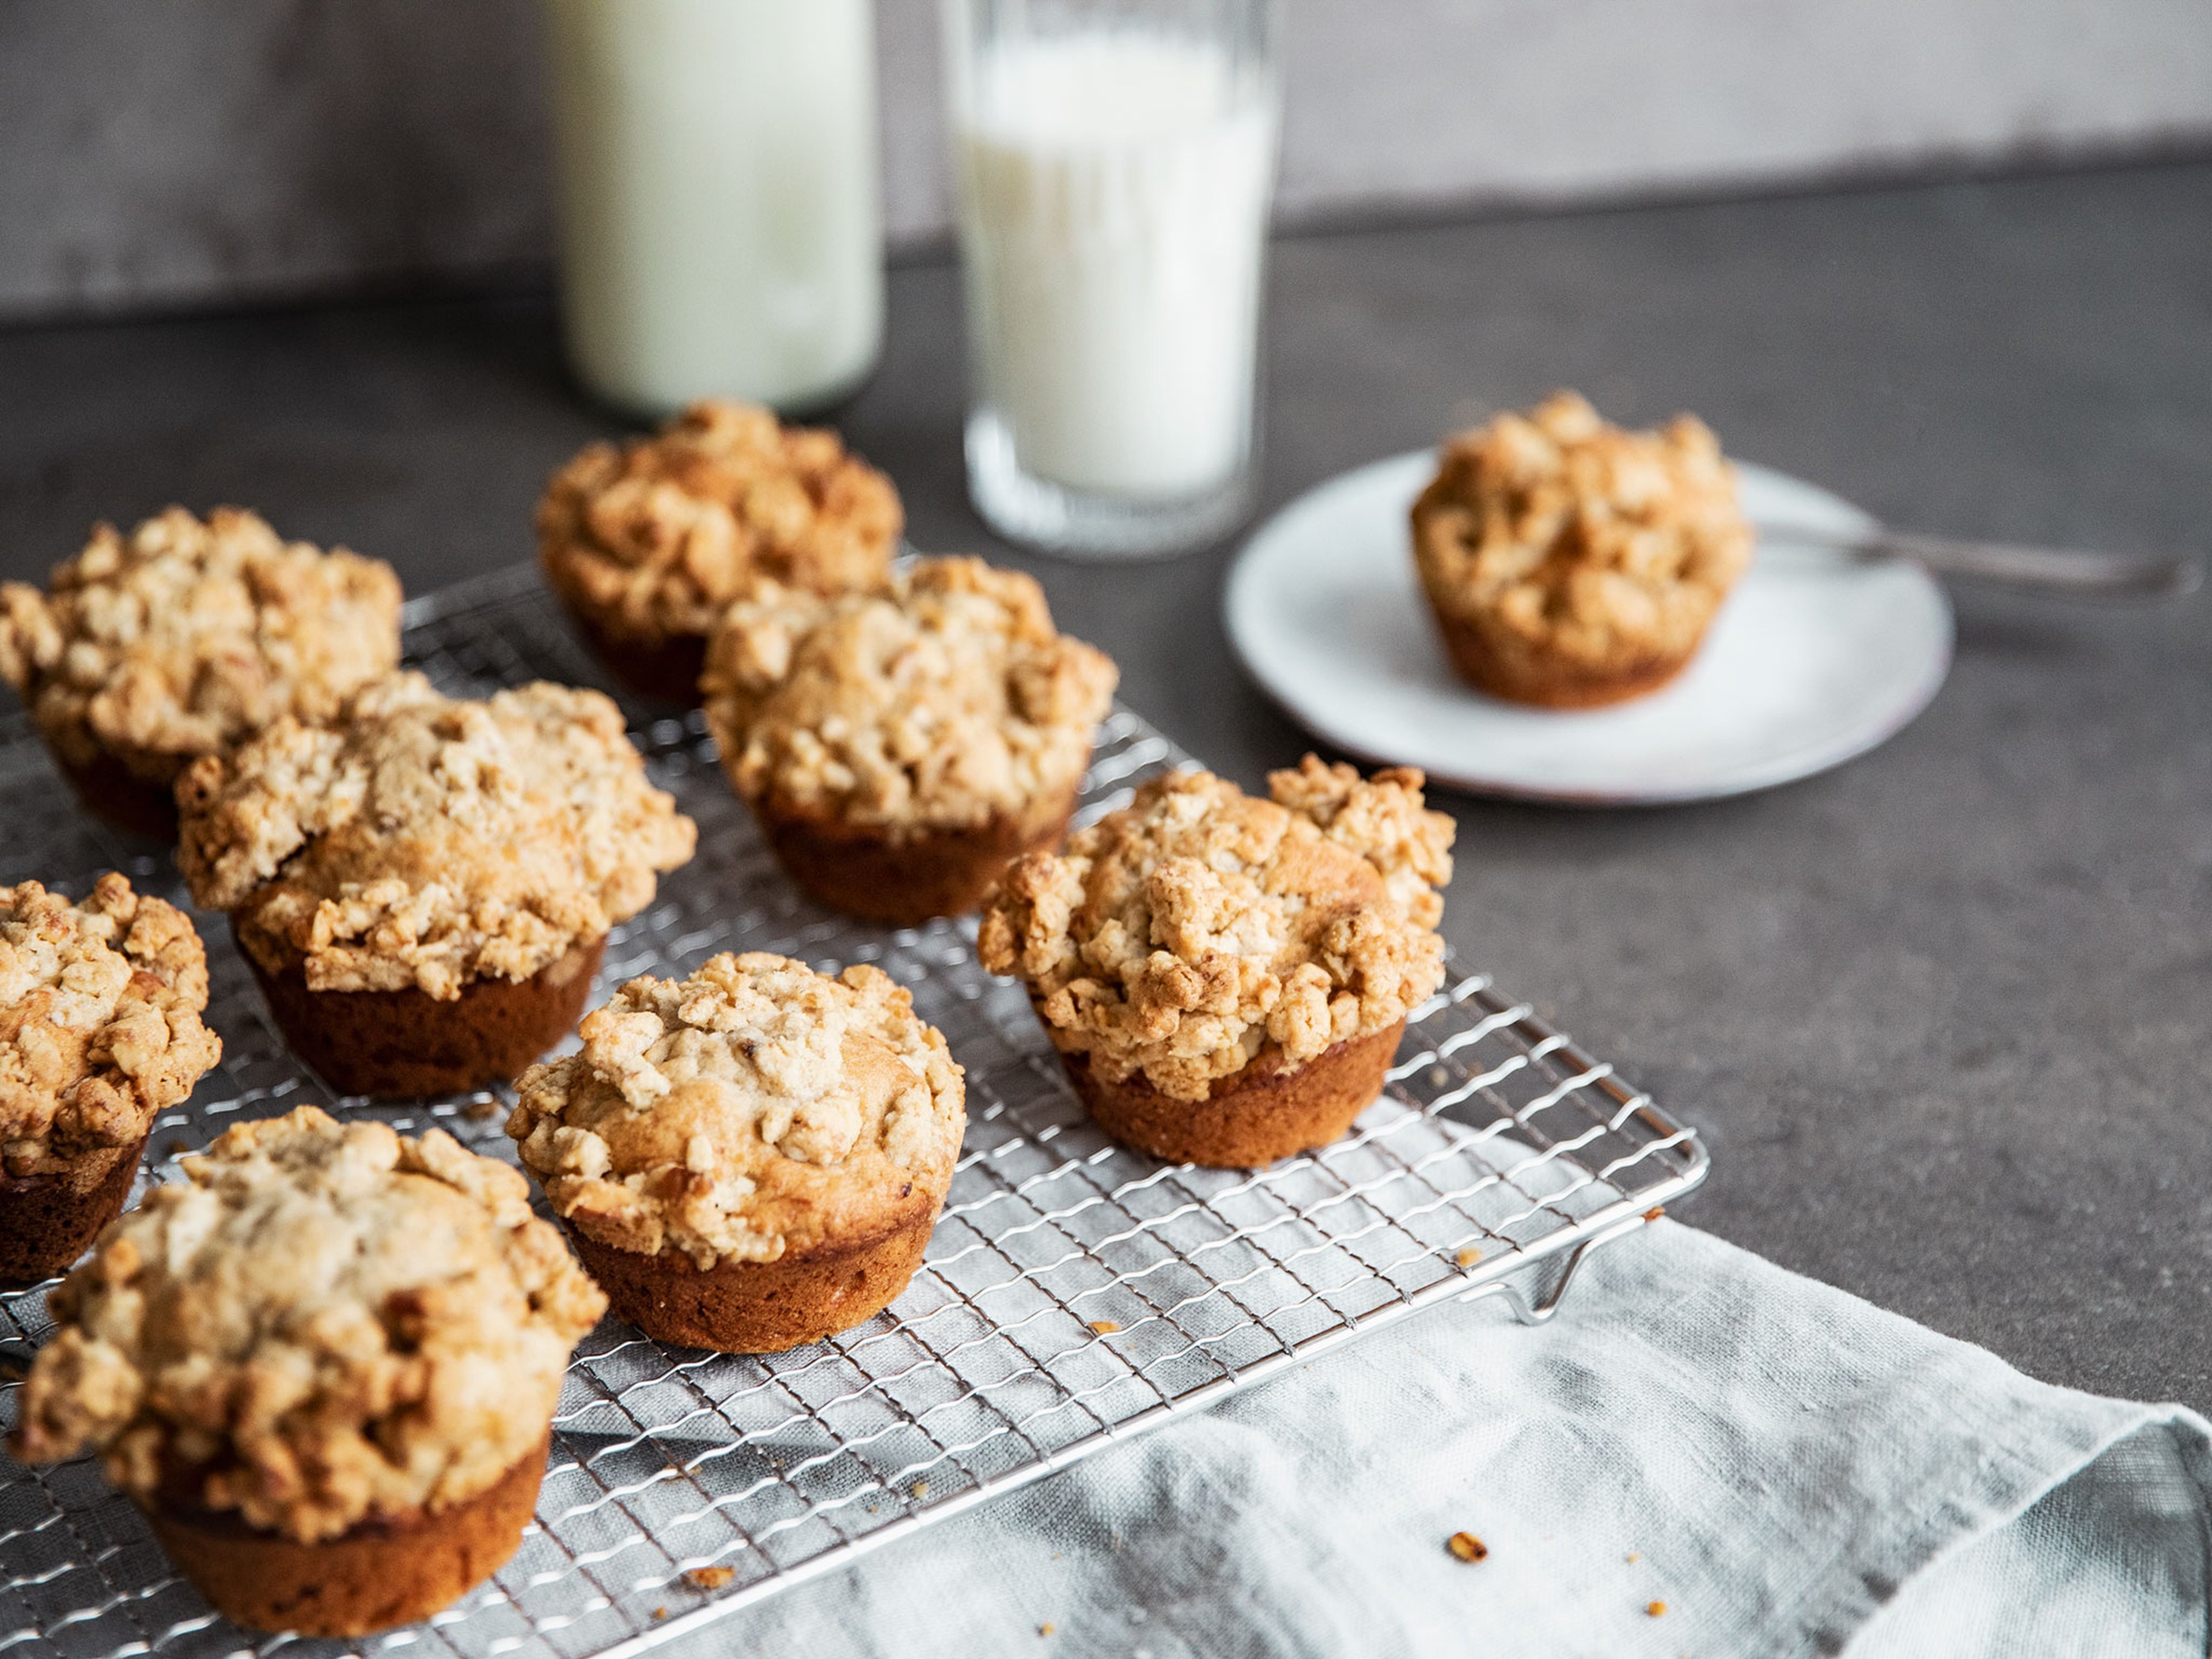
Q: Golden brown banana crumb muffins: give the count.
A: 9